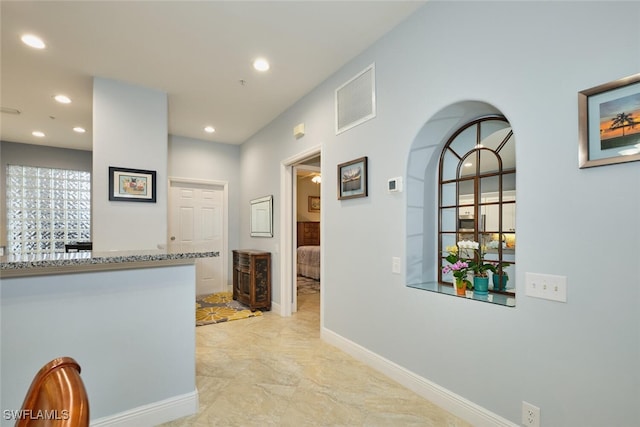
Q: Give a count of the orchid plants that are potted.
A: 3